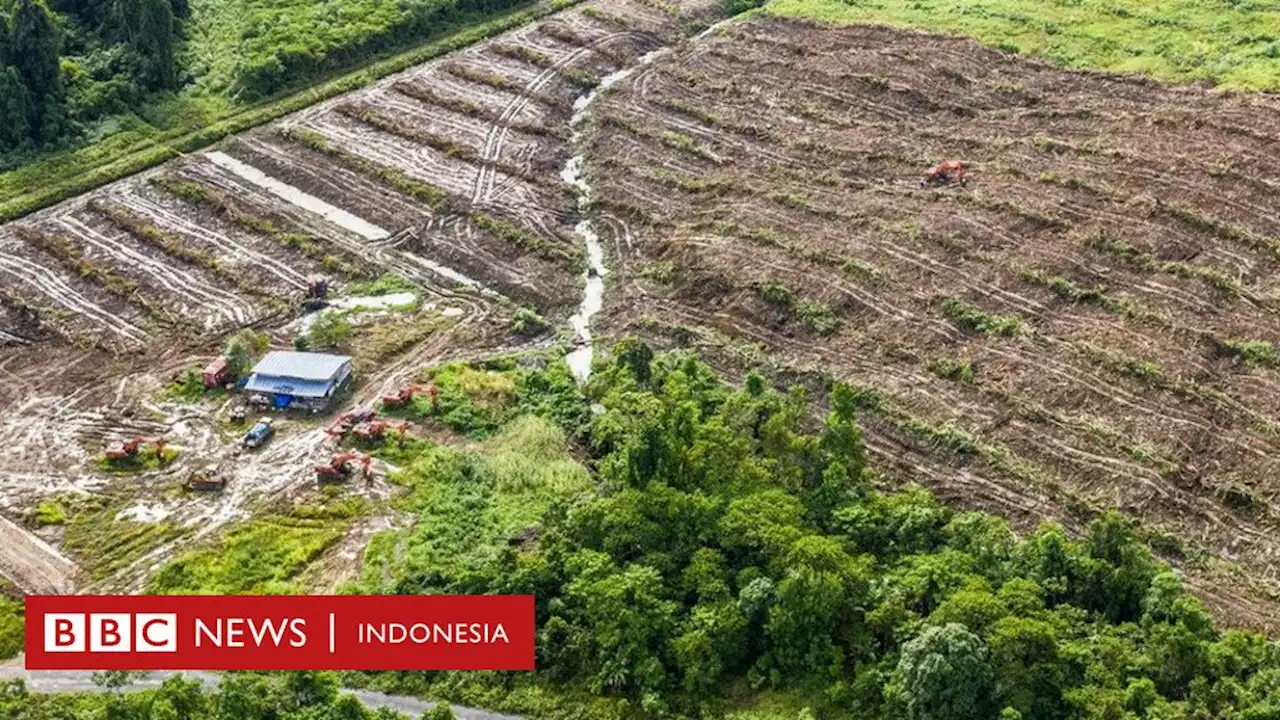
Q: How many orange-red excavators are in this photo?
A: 6